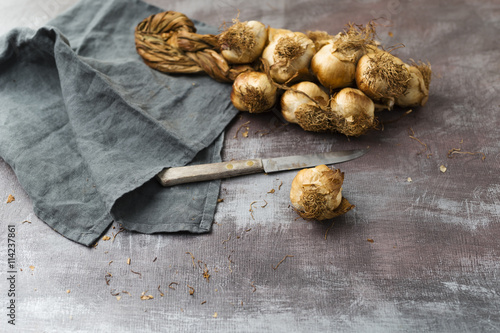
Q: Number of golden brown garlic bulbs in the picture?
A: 9